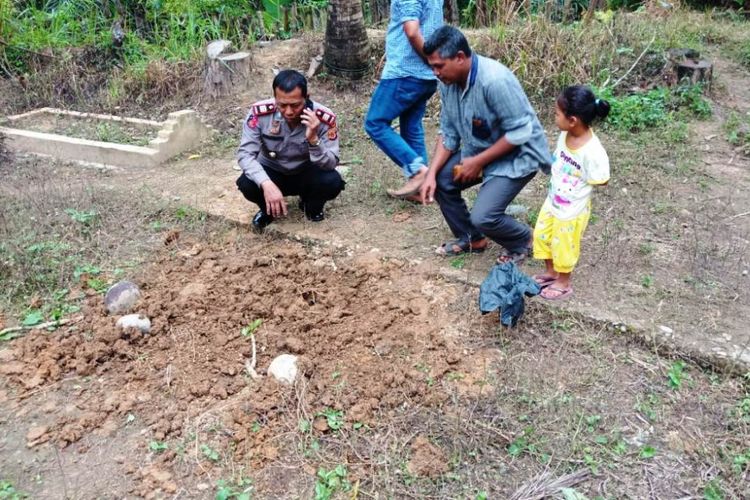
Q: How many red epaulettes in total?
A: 2